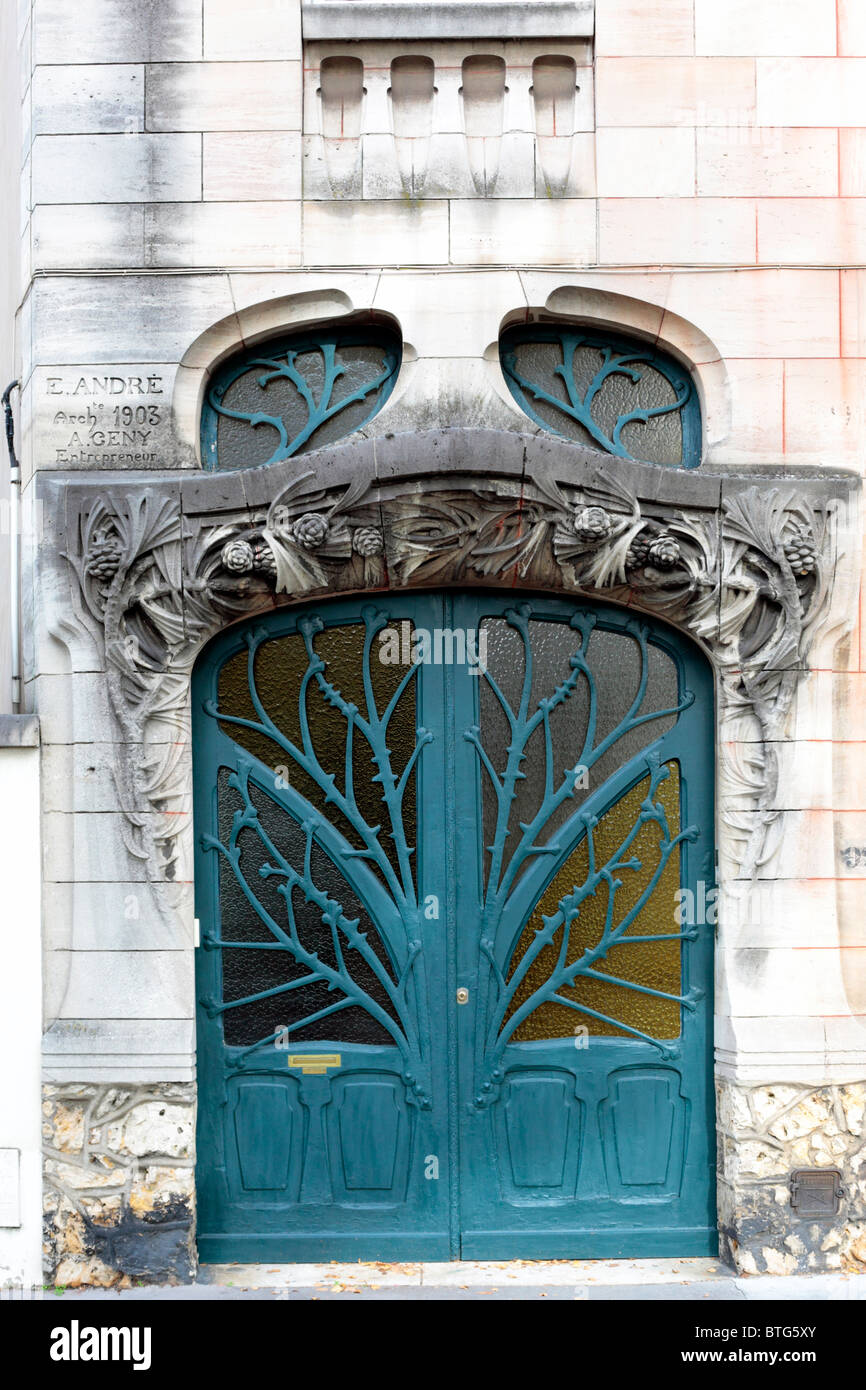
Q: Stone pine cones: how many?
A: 9